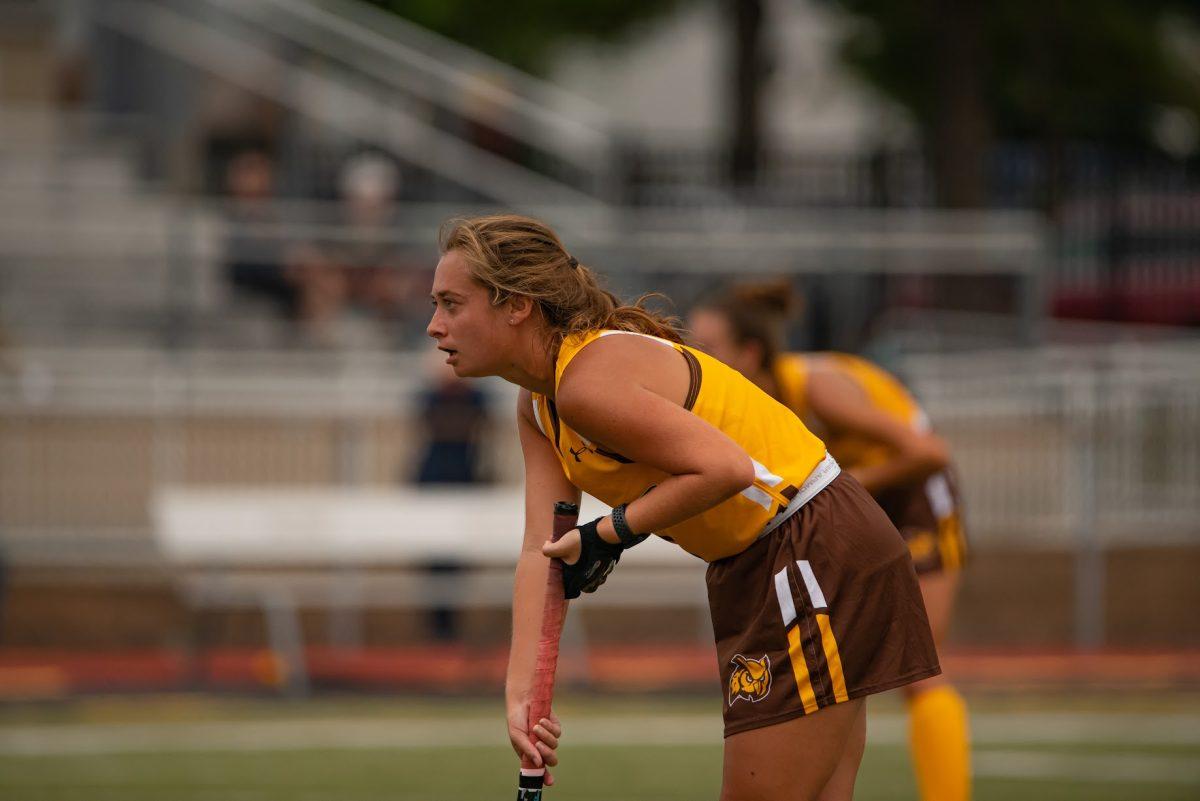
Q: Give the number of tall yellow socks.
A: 1